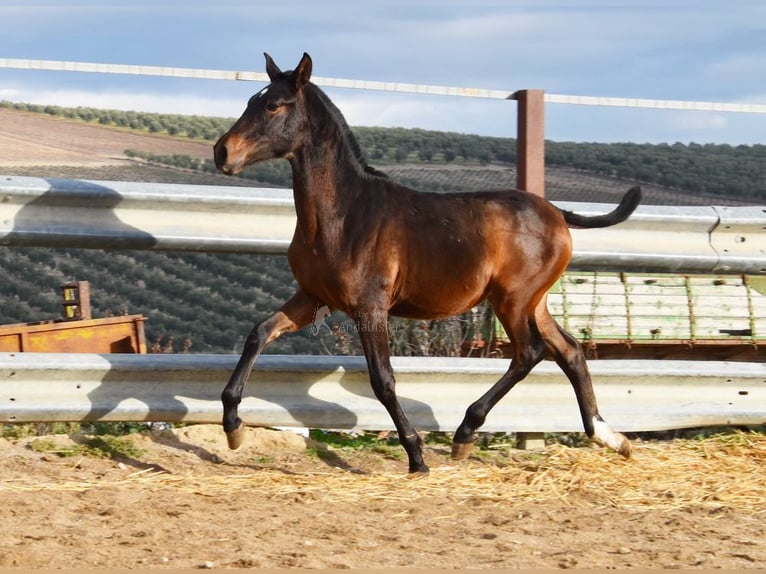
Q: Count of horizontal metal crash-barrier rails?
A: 2